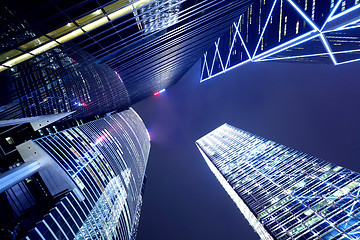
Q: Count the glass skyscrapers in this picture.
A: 4